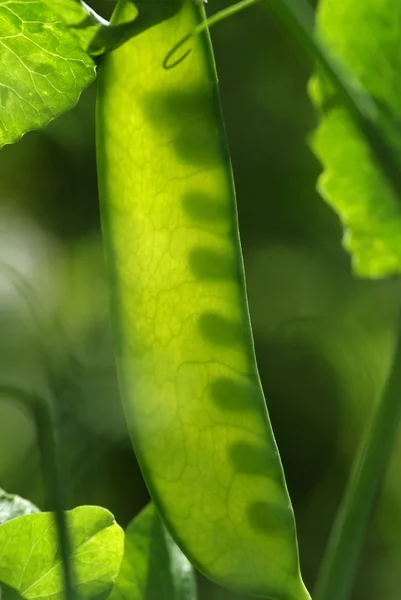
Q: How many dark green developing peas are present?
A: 8